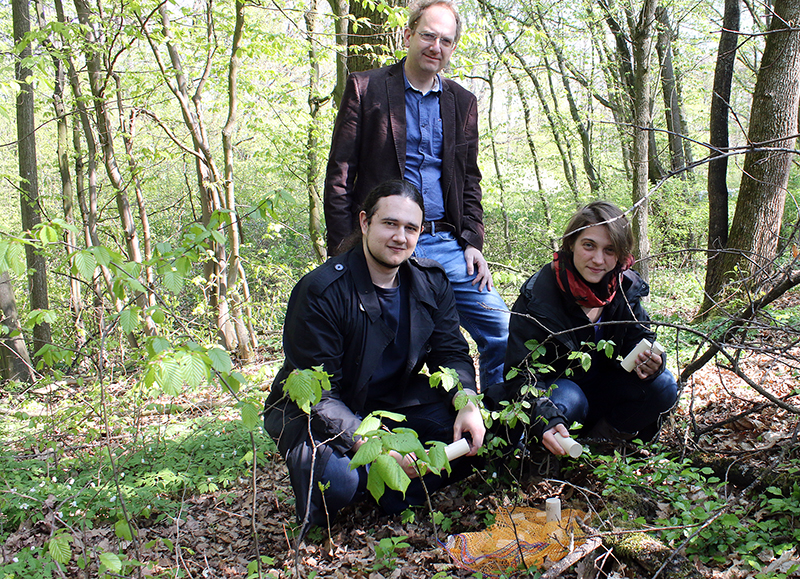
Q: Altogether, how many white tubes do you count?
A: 5